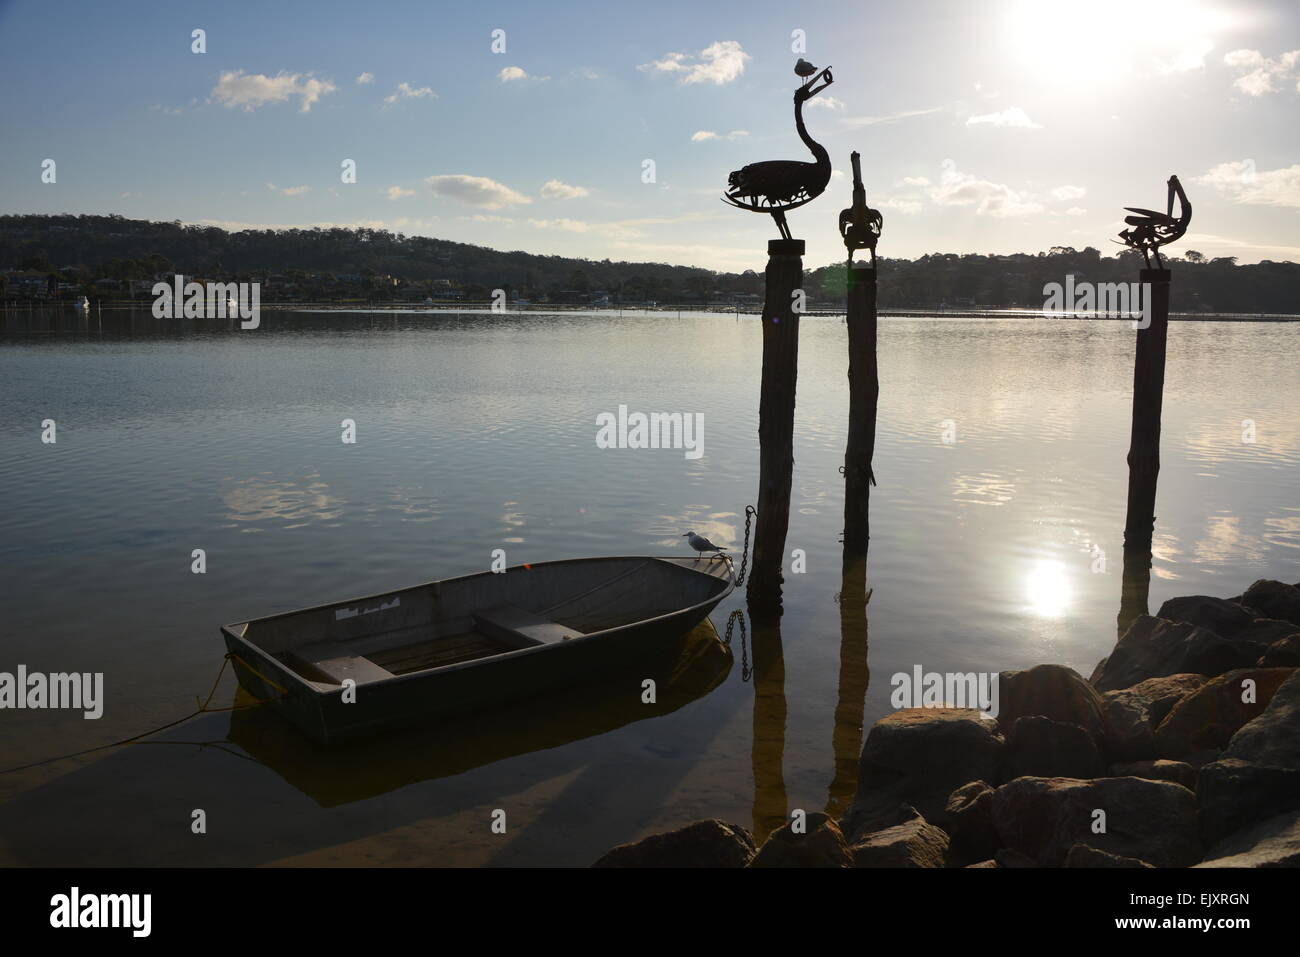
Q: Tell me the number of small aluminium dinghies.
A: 1